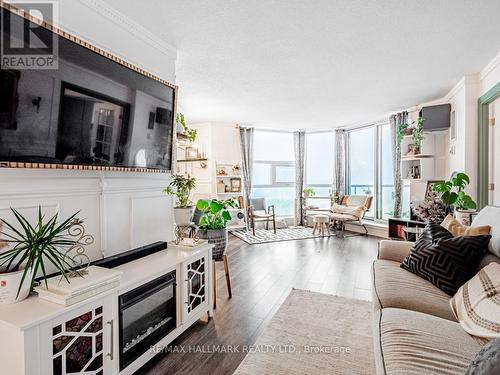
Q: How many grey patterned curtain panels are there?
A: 4